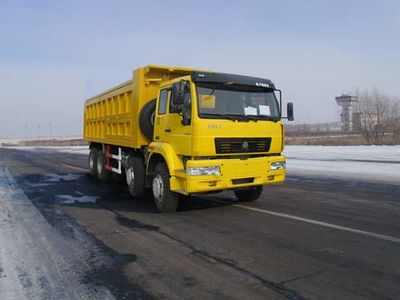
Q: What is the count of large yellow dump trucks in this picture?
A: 1